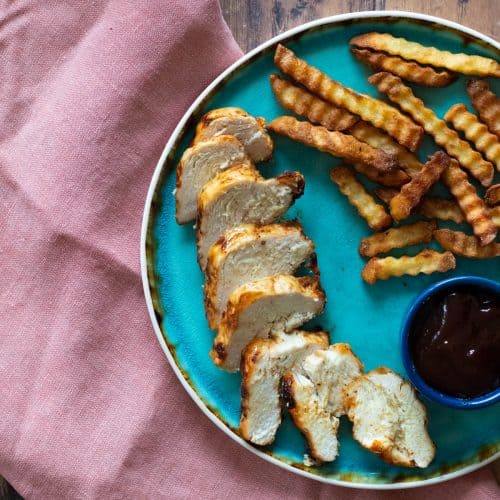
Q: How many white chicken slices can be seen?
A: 8